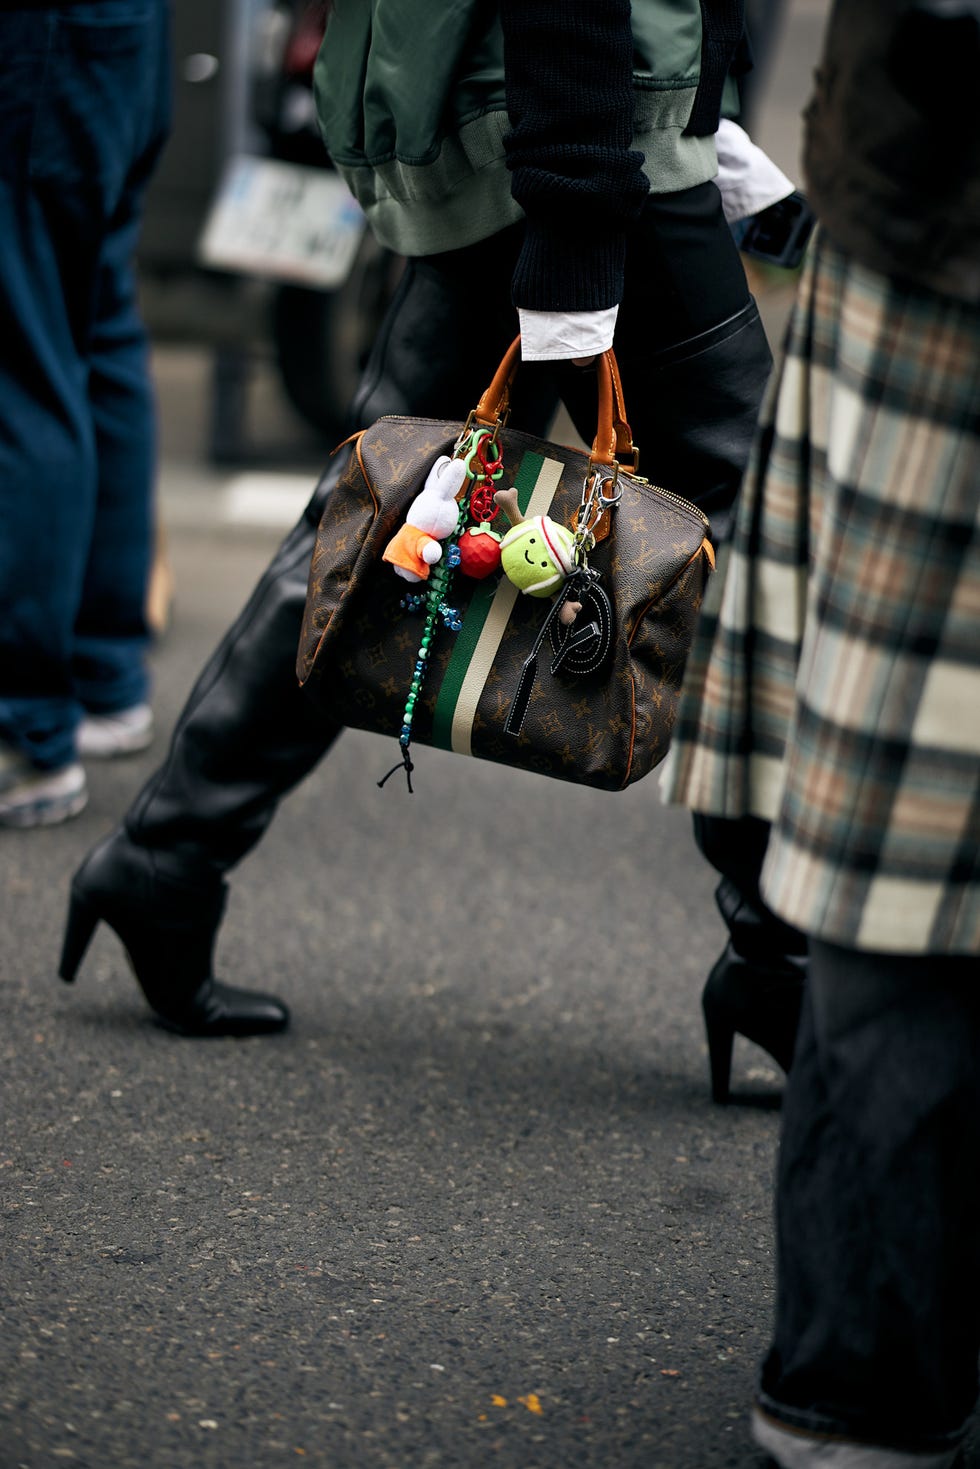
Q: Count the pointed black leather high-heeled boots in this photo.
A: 2